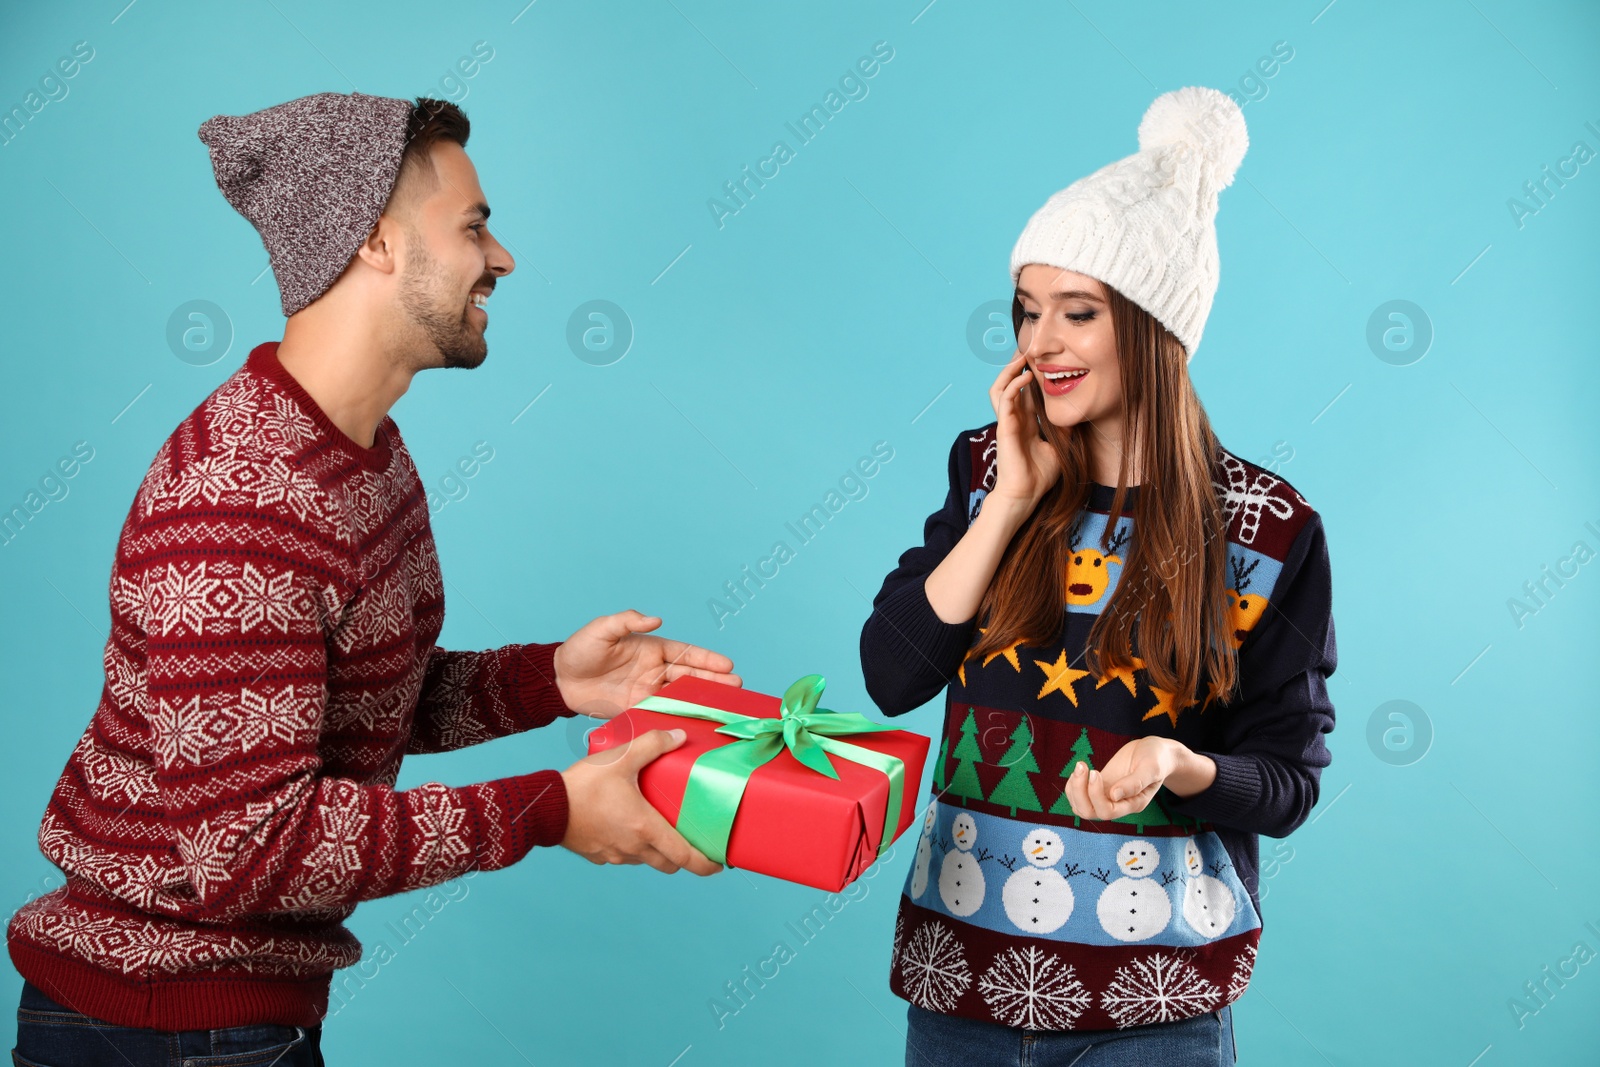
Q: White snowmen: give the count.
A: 5